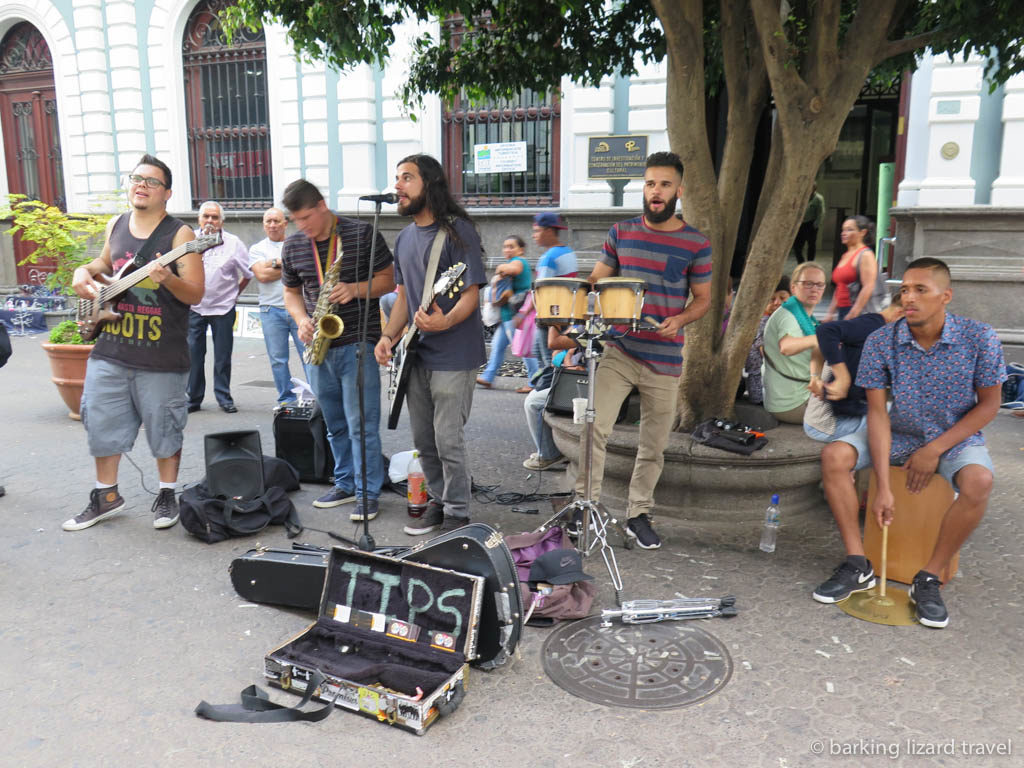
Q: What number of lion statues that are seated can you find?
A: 0